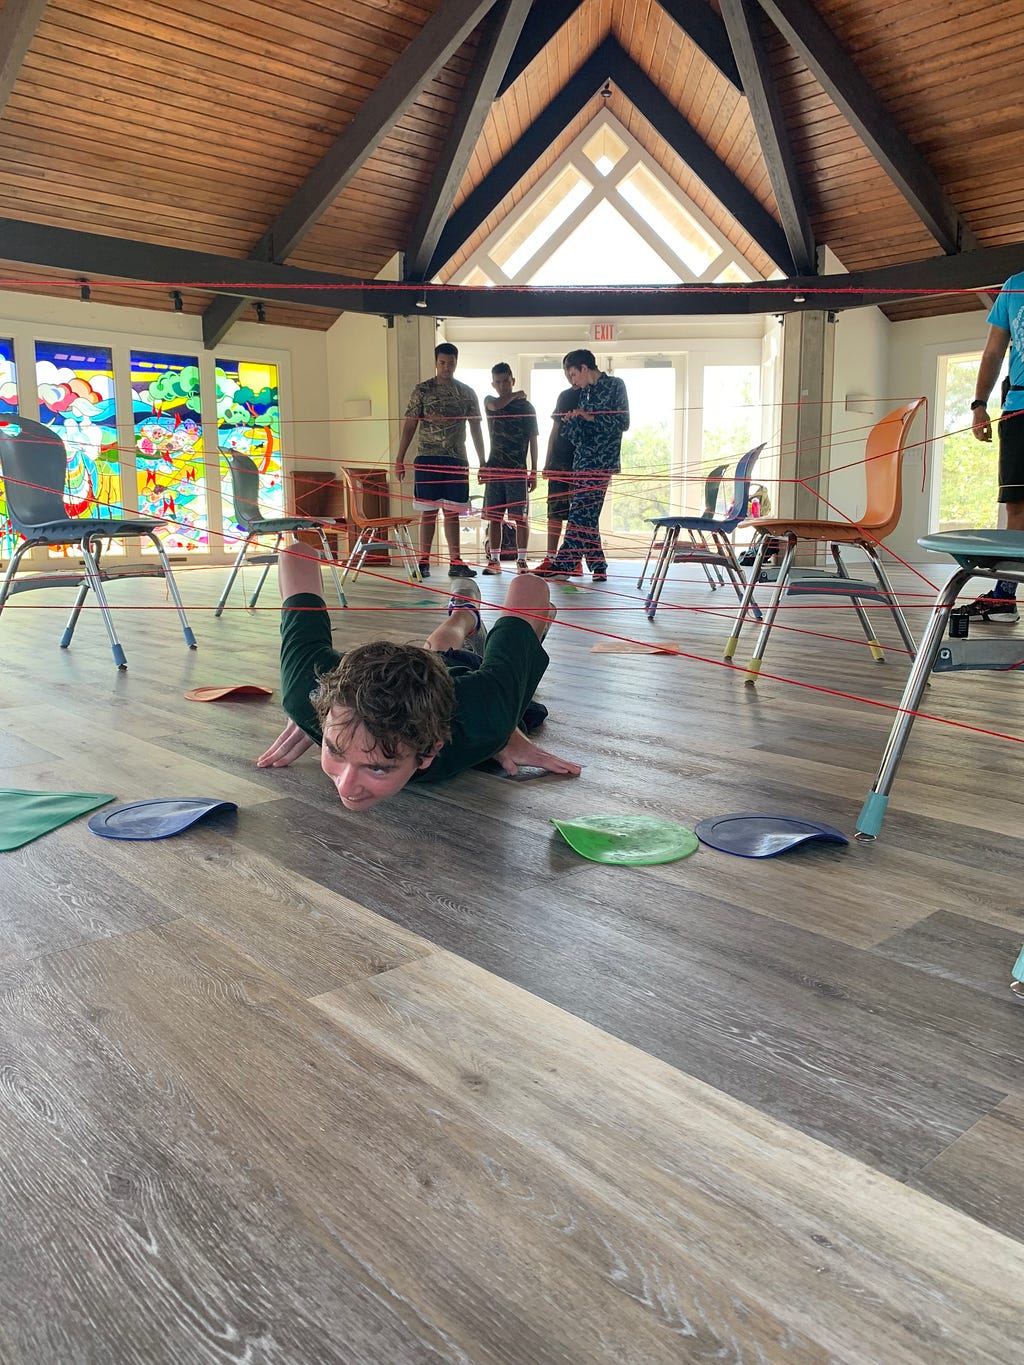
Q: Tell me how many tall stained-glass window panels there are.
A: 4